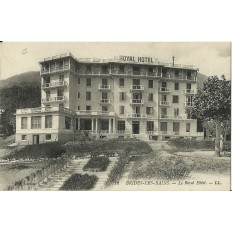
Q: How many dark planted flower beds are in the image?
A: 2